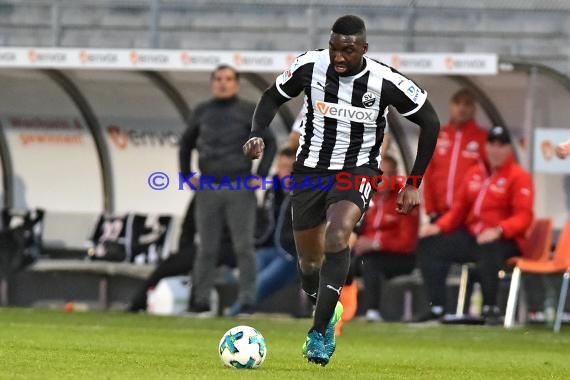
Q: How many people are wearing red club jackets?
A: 3